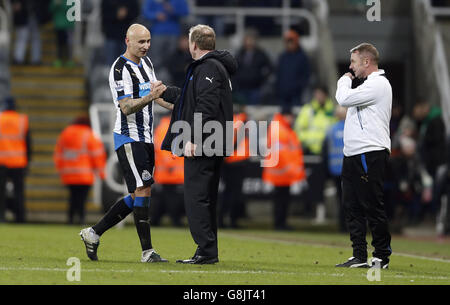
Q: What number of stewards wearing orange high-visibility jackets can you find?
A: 5